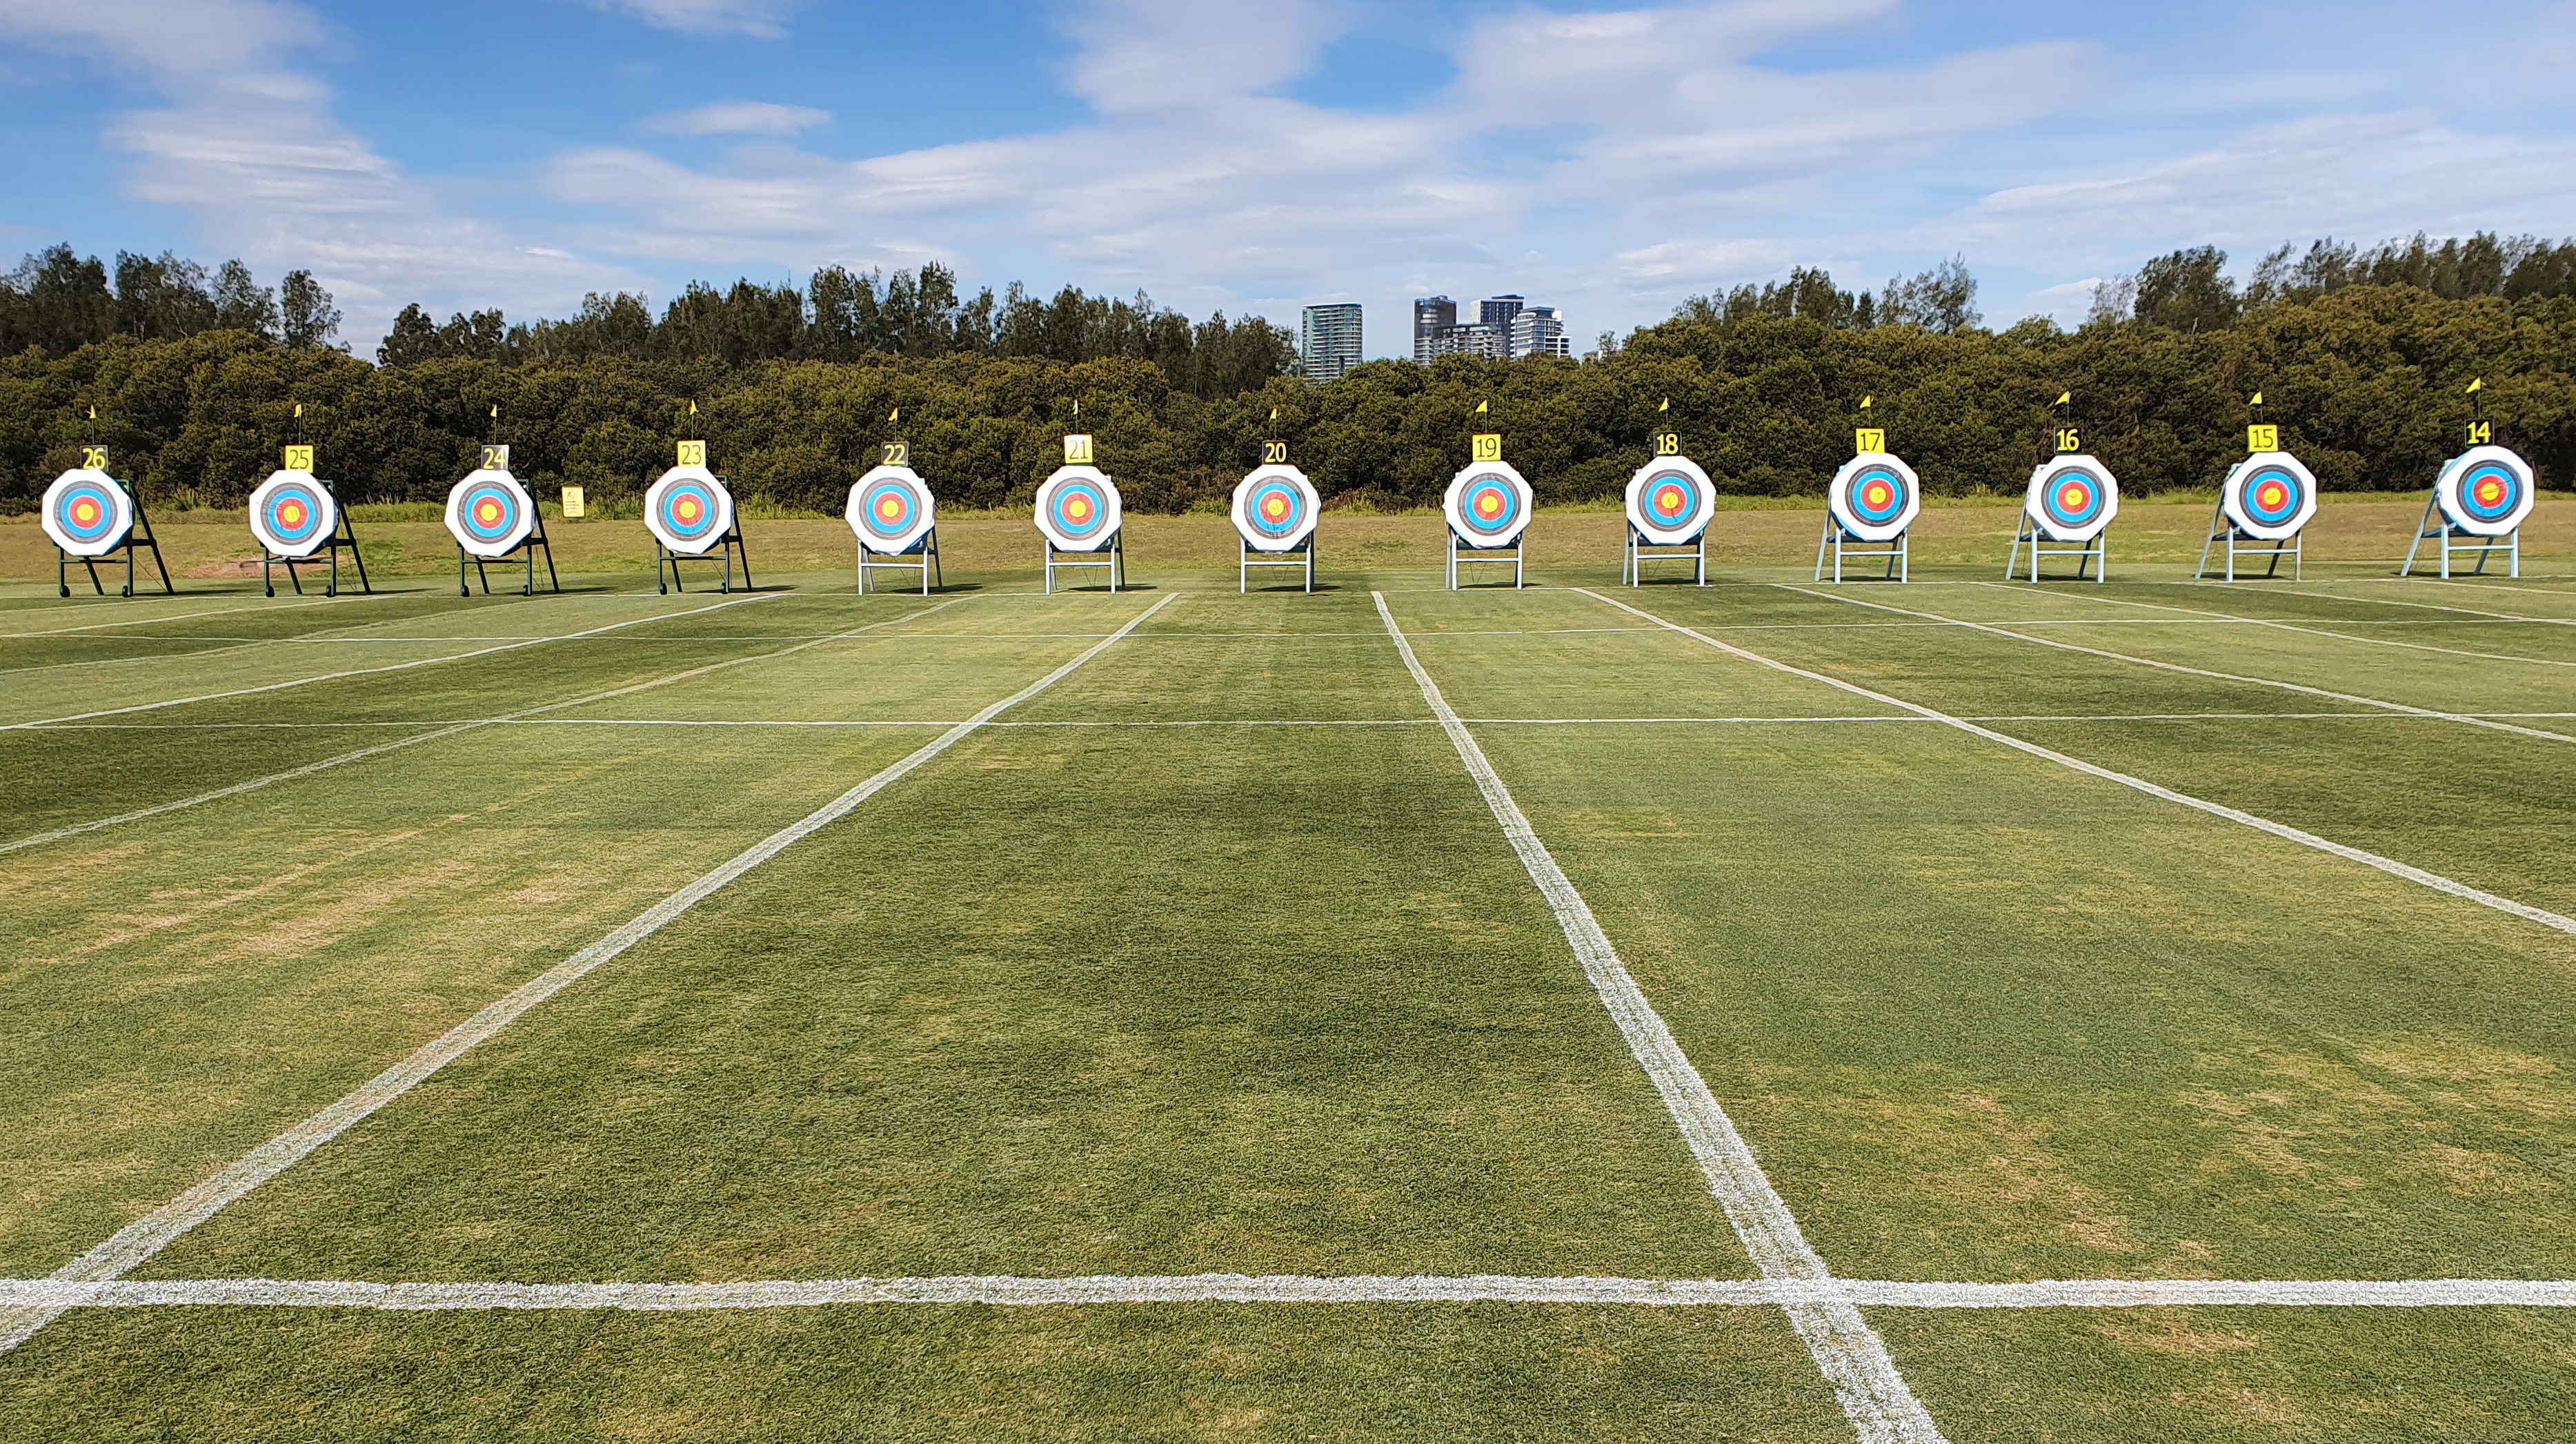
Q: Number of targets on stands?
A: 13